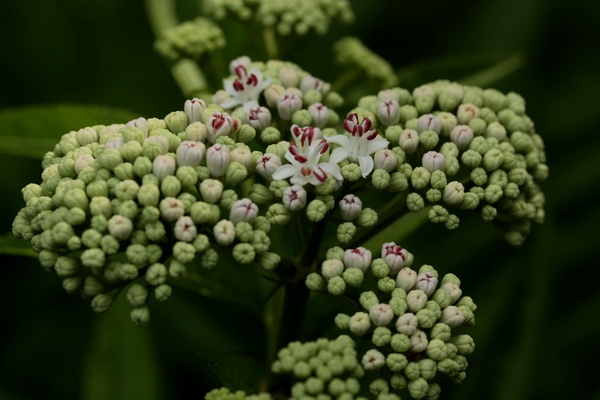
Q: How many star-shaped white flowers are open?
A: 3